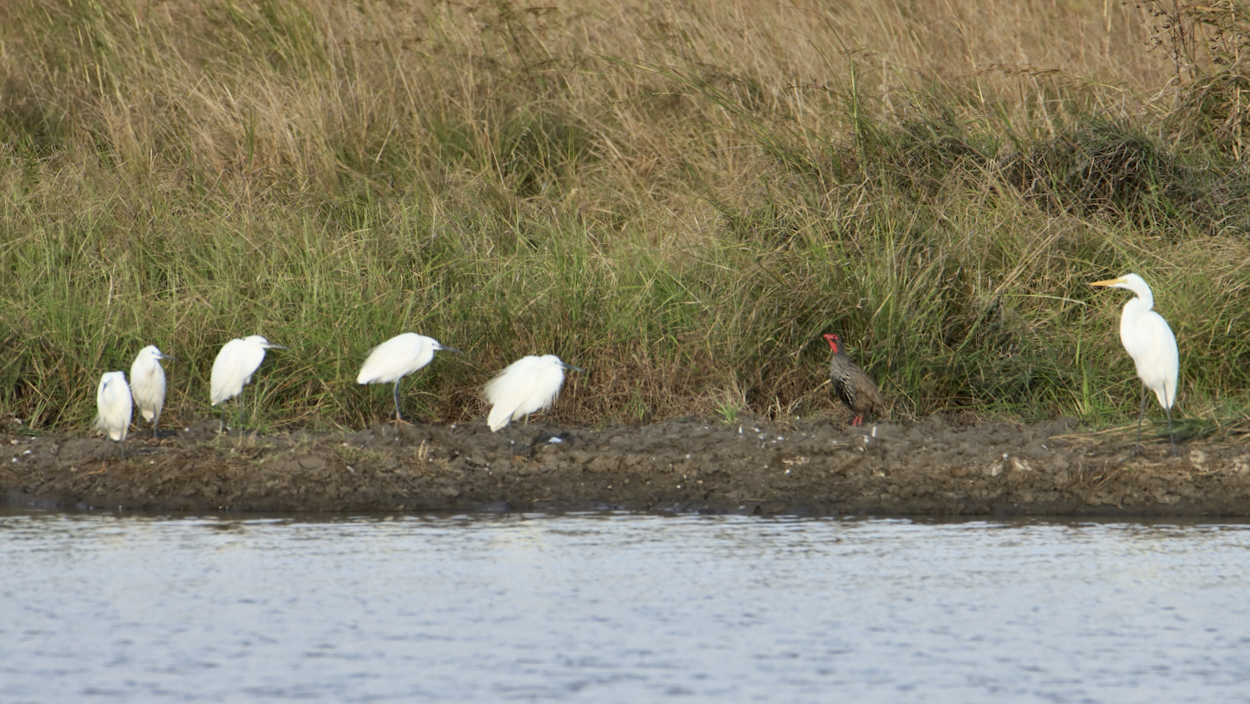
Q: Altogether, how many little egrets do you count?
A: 5